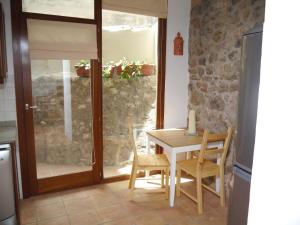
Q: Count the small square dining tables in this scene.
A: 1